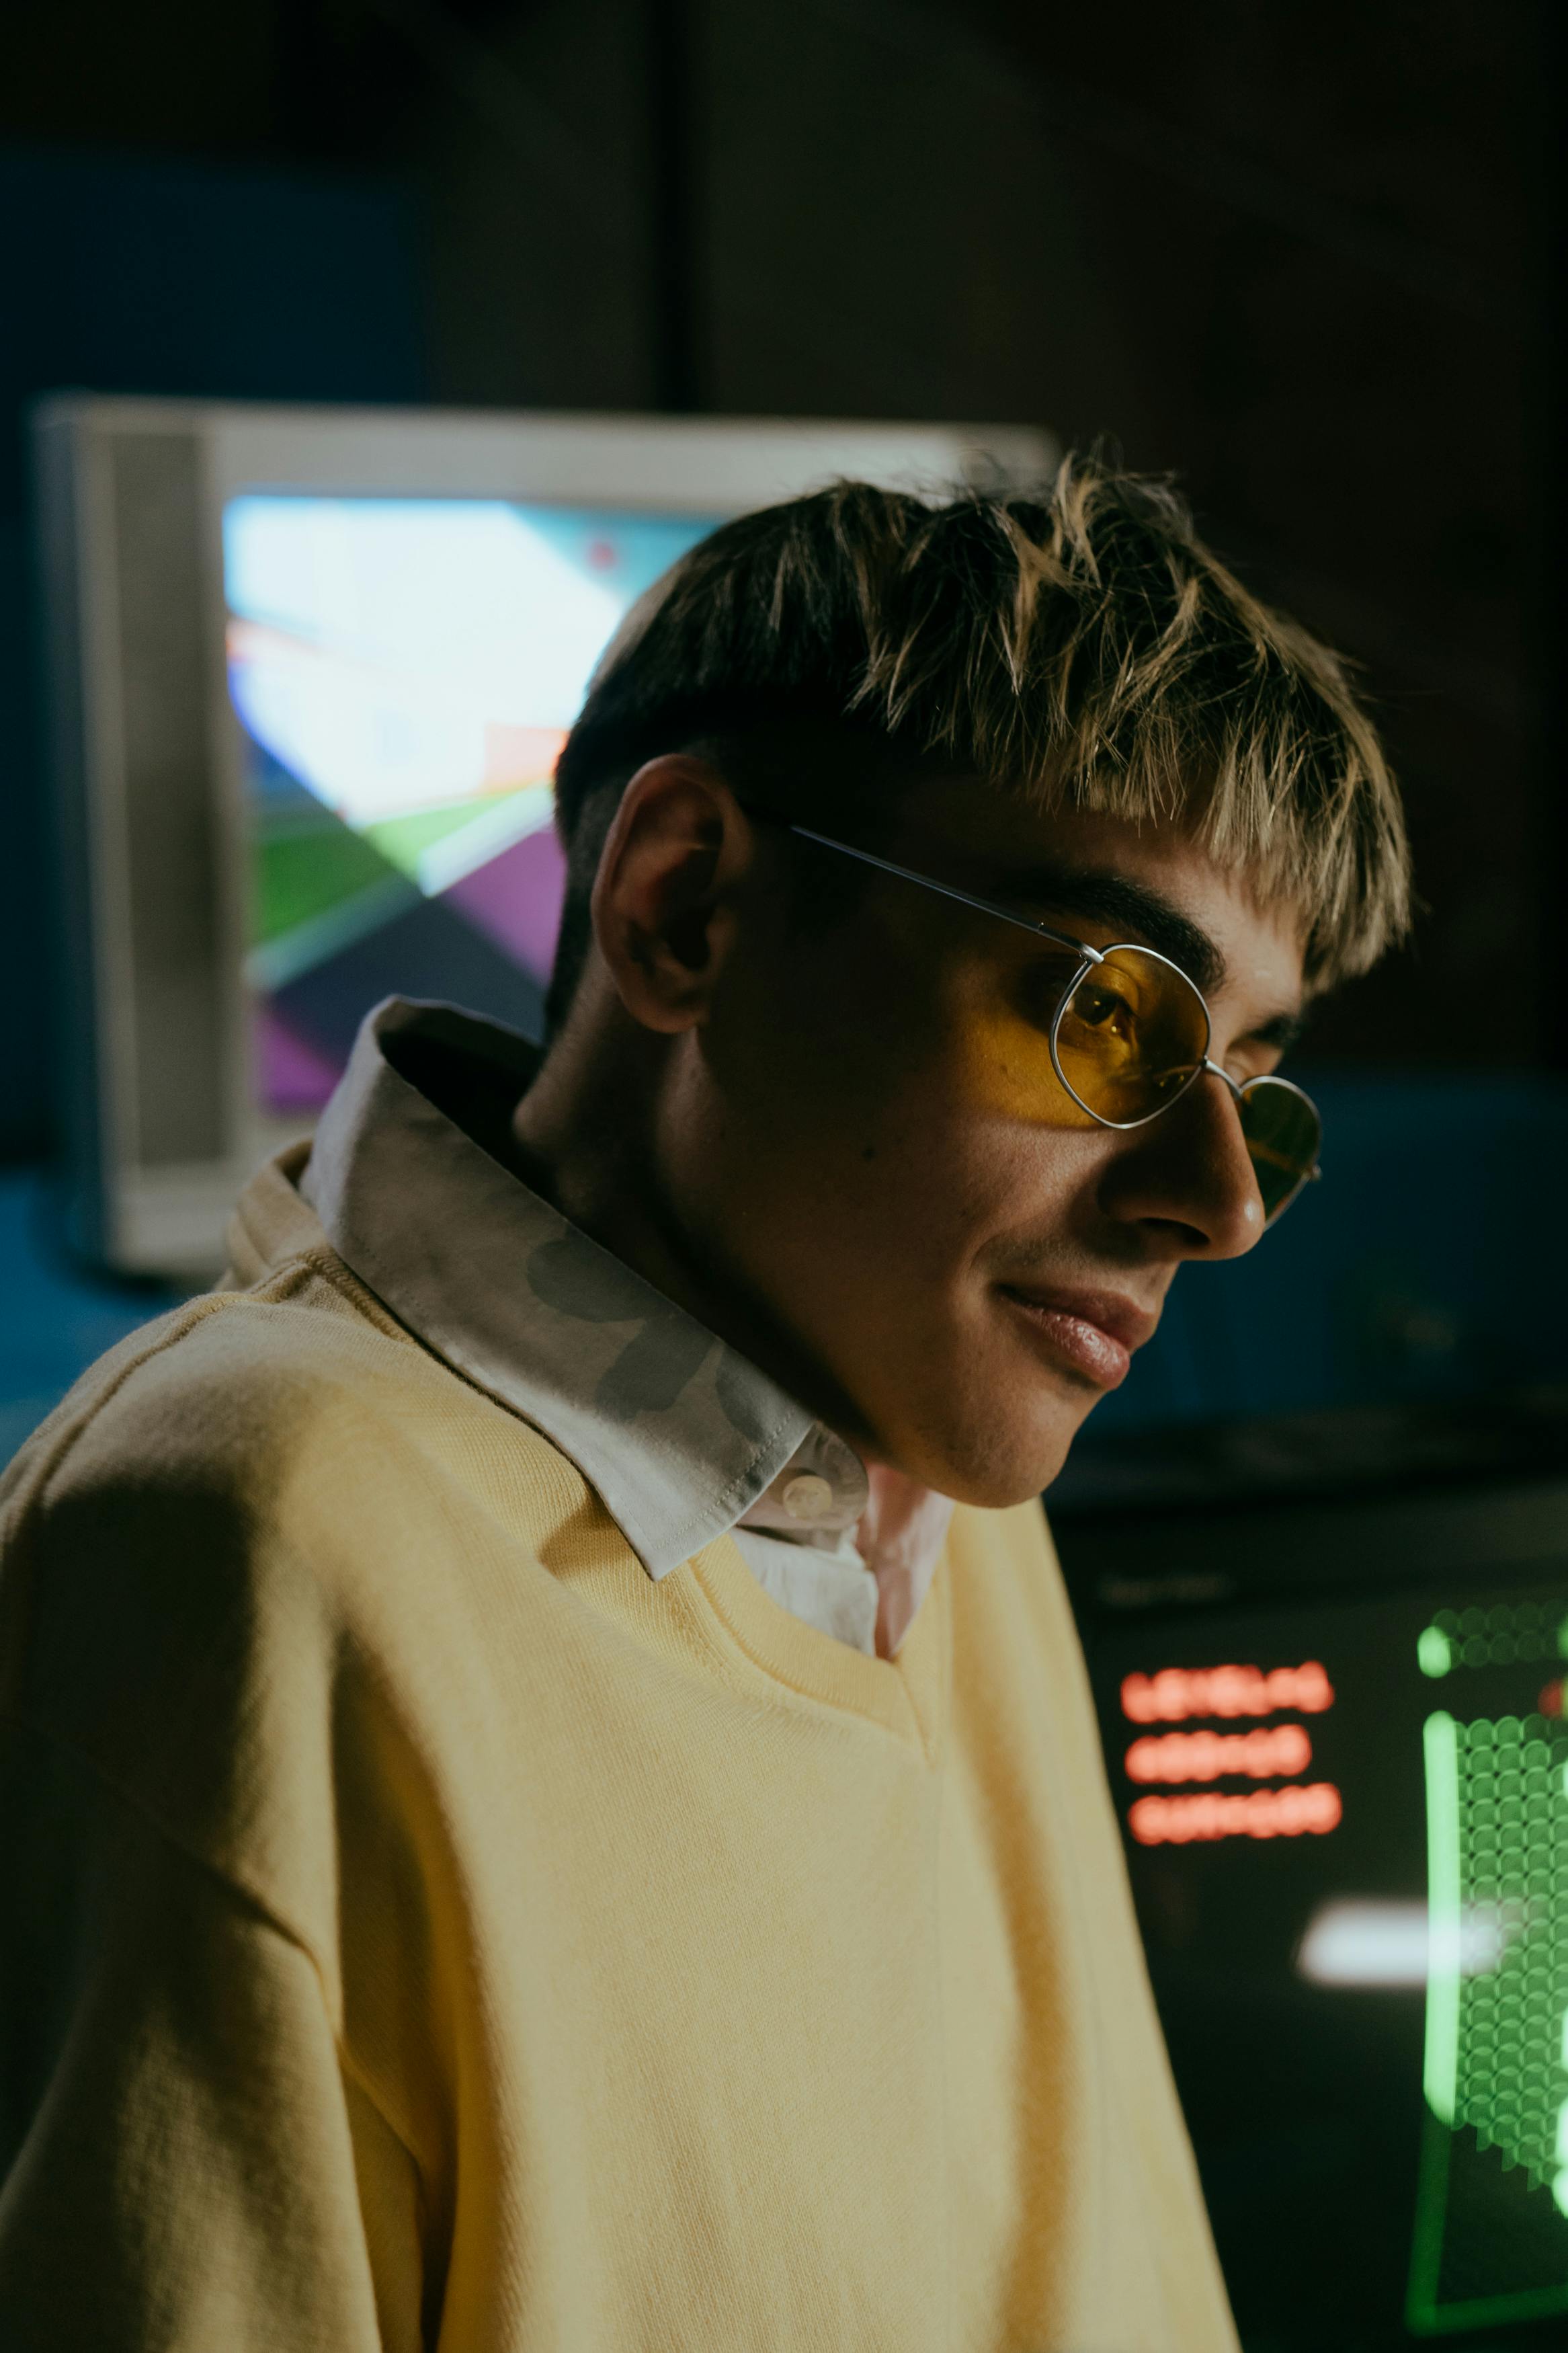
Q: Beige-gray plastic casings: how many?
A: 1